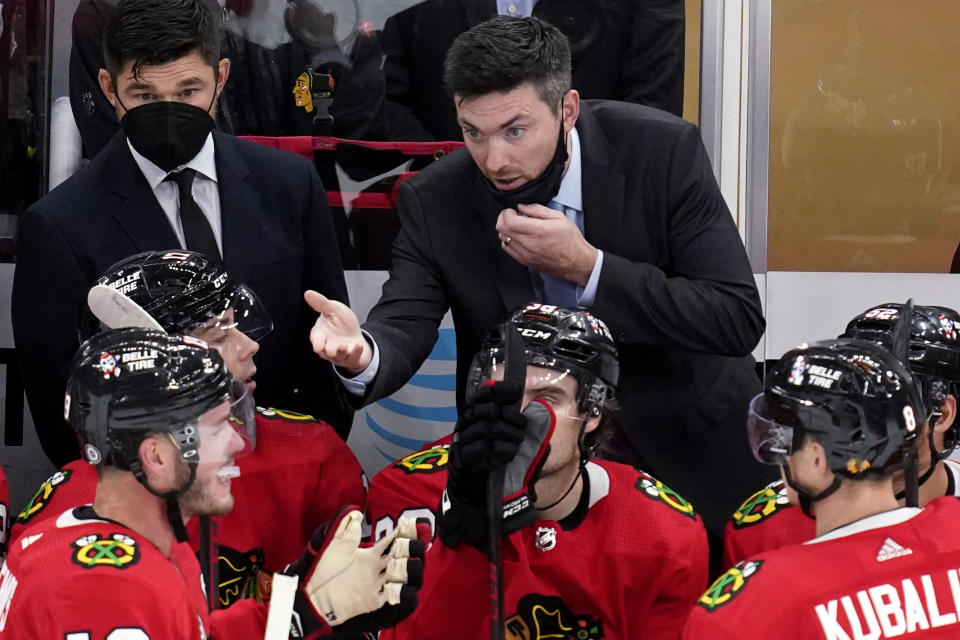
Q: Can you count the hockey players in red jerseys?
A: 5